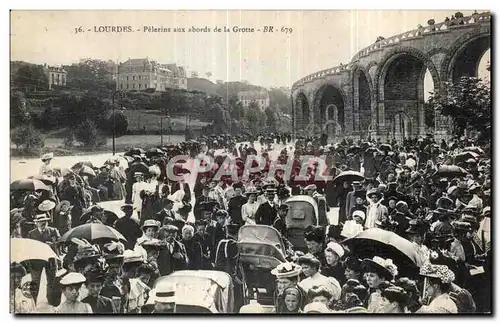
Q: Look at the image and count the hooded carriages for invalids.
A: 3